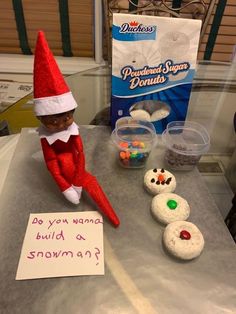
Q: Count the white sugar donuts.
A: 3